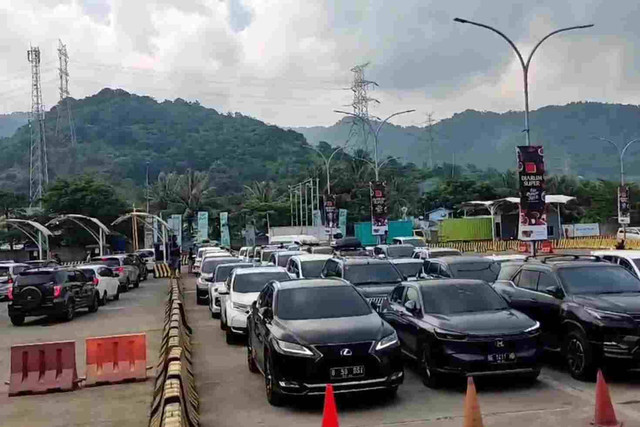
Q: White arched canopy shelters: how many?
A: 3